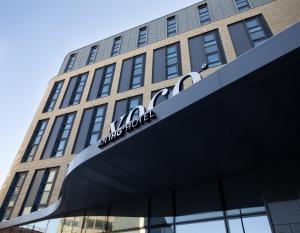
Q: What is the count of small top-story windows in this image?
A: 7